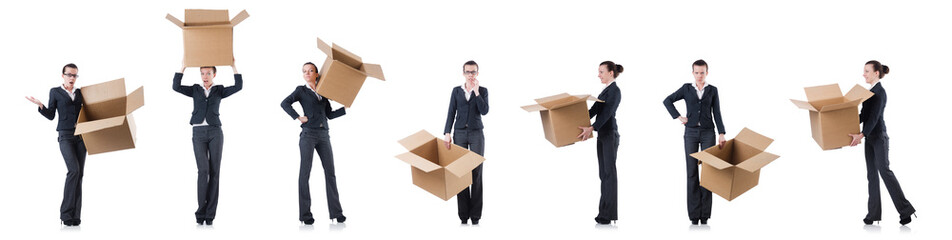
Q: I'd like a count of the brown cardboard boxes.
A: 7